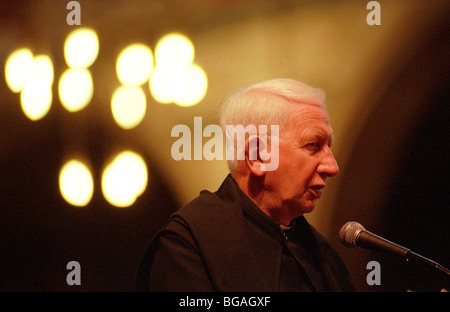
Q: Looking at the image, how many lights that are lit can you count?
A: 13